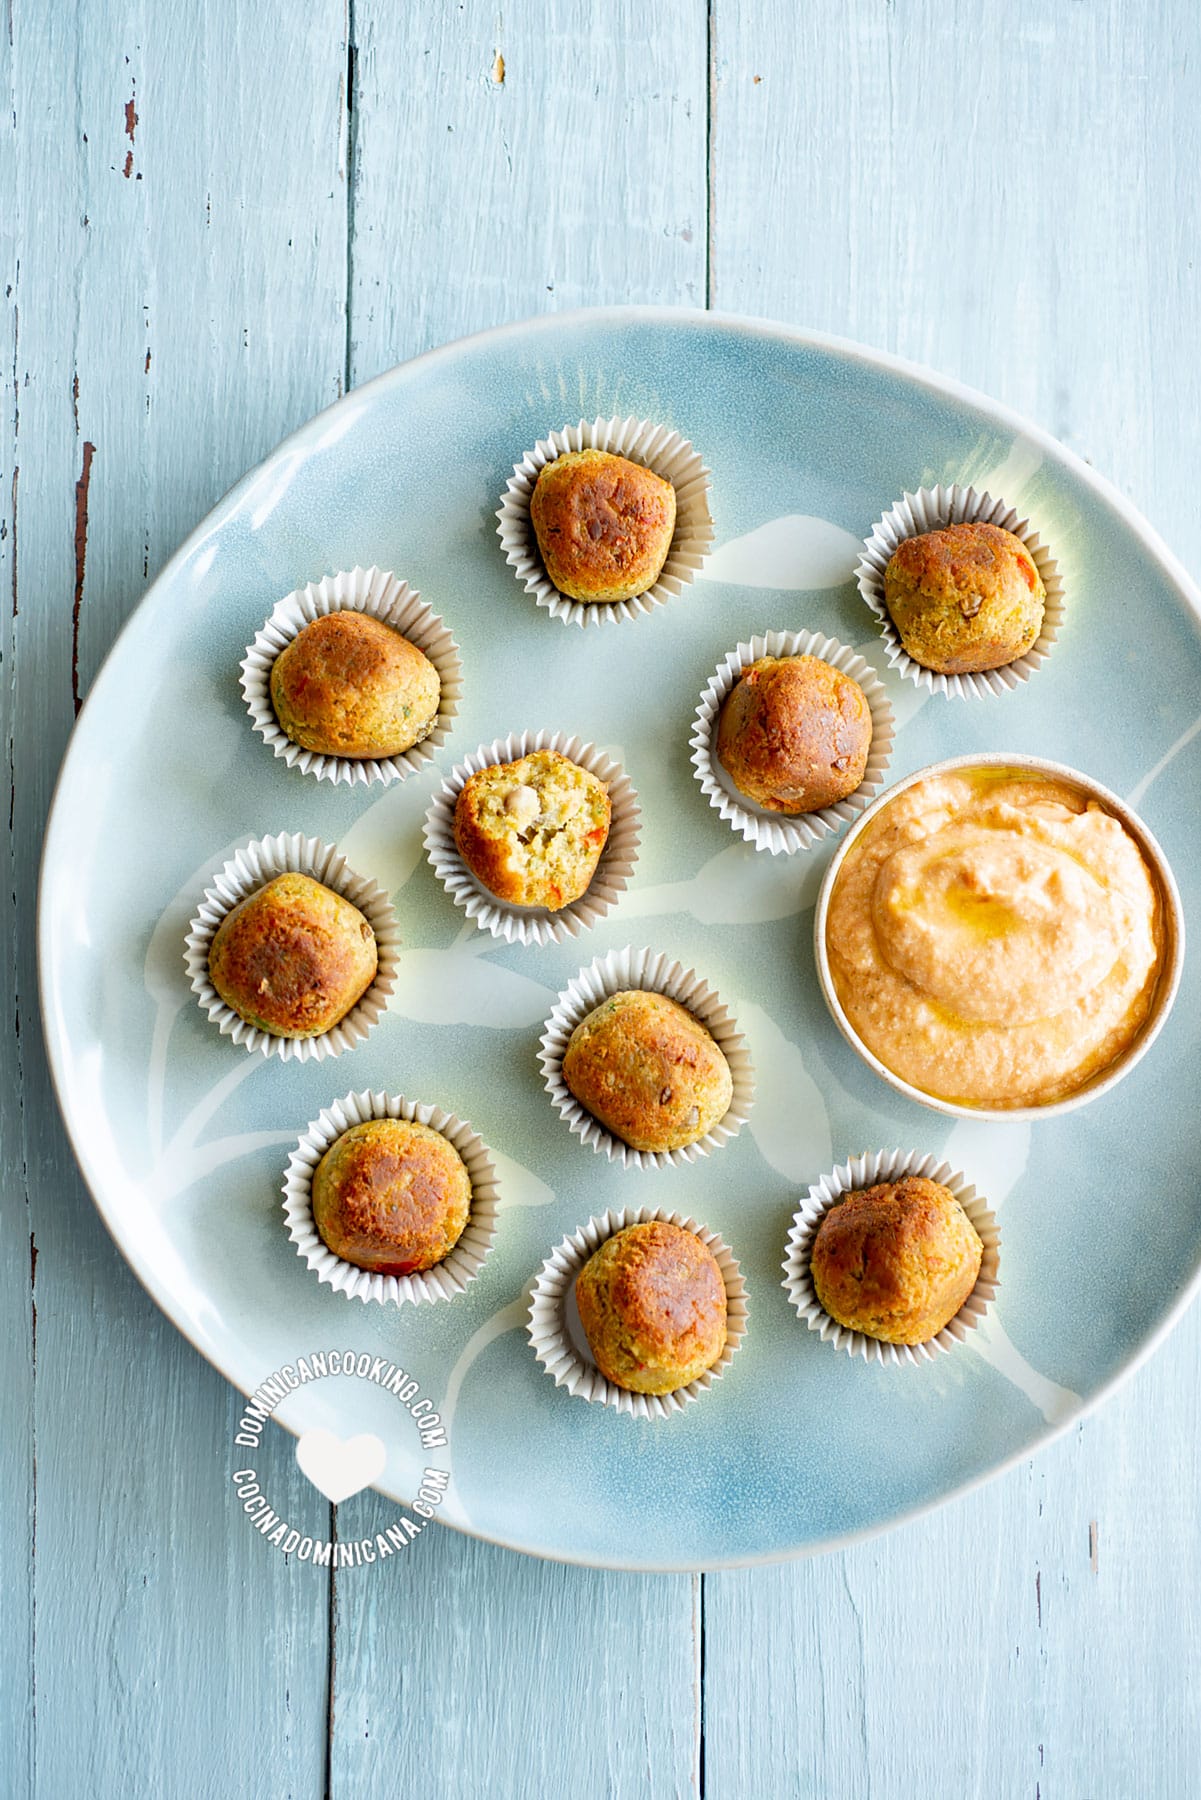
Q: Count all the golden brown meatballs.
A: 10